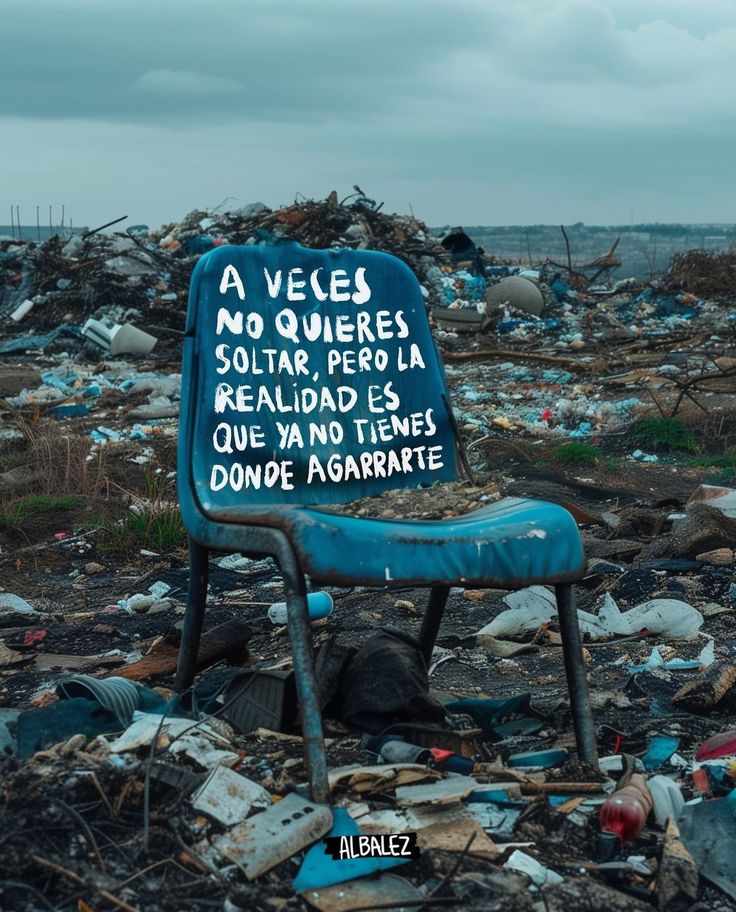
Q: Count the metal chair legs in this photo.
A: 4